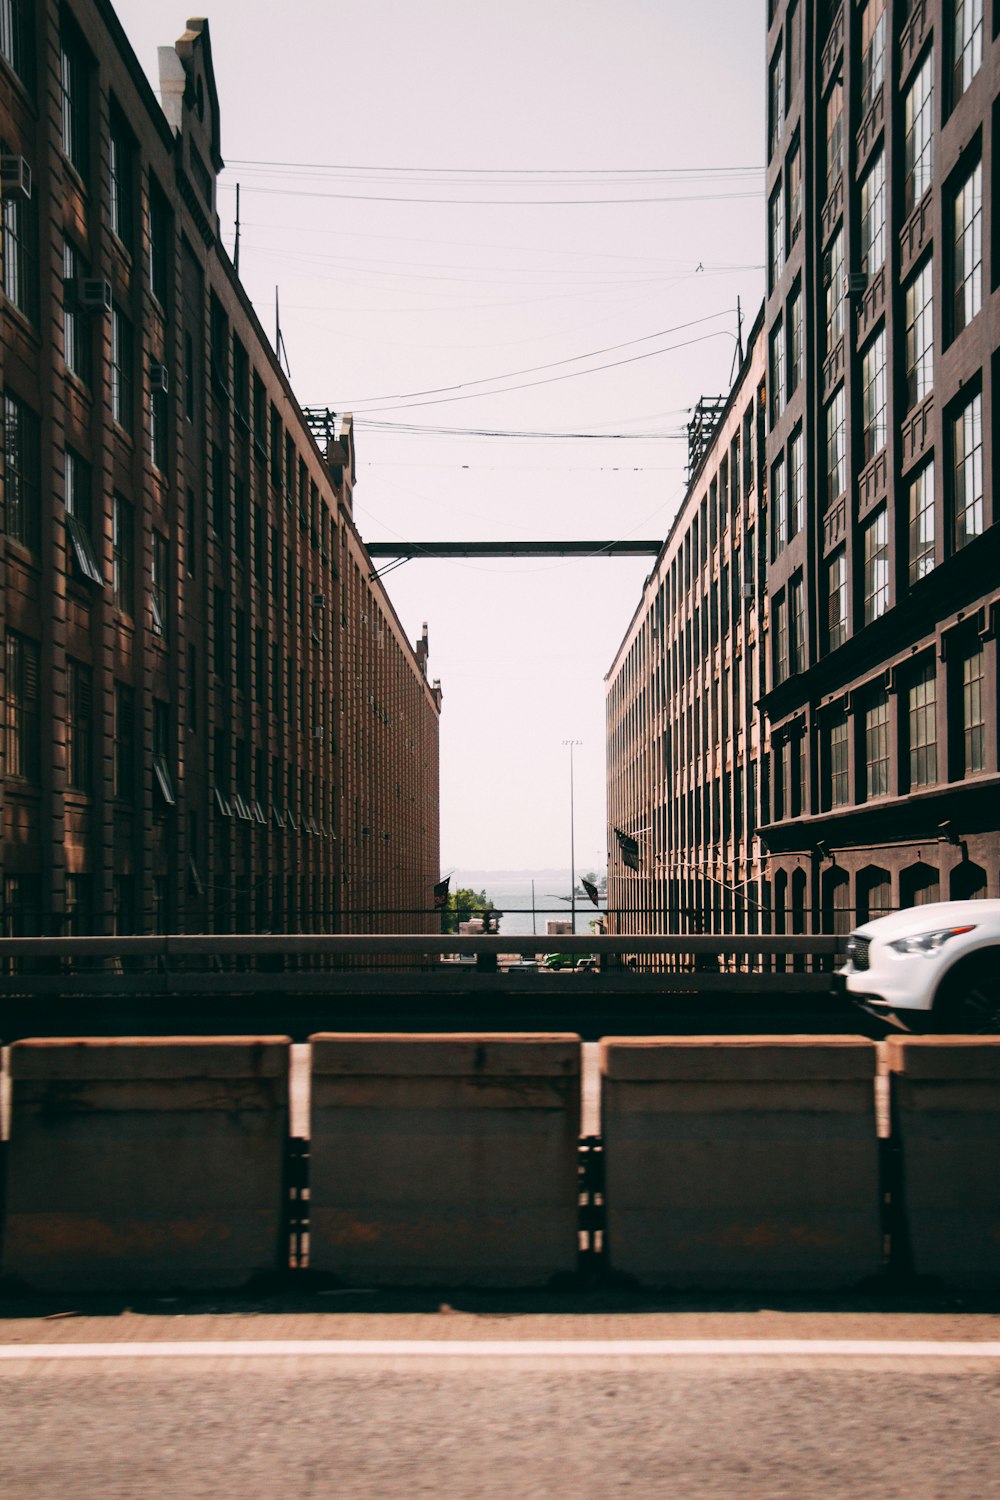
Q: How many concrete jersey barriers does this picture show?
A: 4